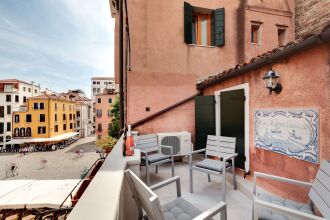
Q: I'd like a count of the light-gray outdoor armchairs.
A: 4